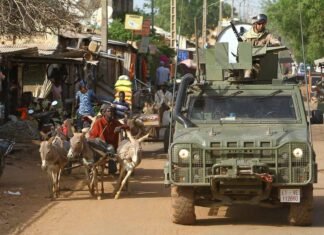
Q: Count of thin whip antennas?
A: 2